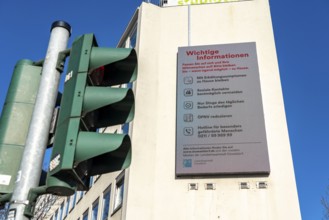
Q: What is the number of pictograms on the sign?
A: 5